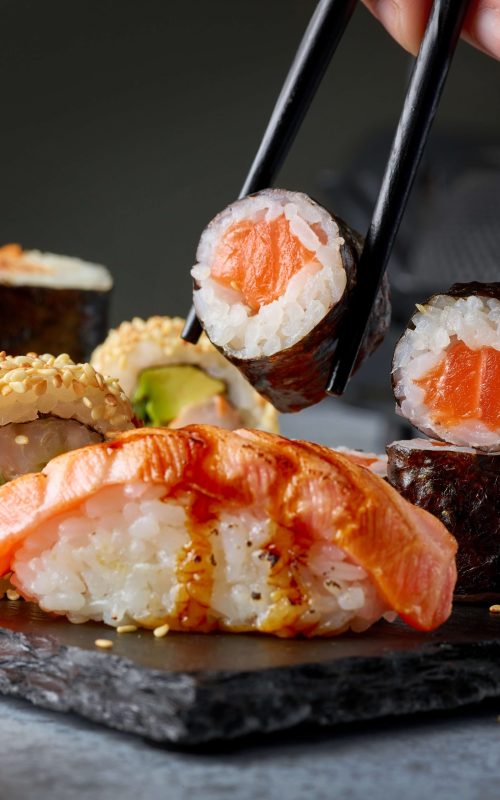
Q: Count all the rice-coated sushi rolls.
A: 2